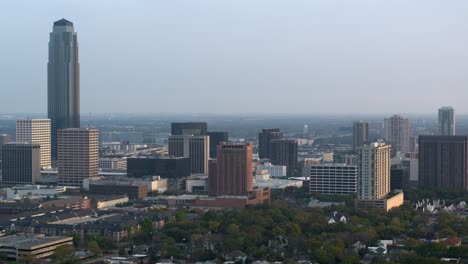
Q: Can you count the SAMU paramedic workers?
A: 0